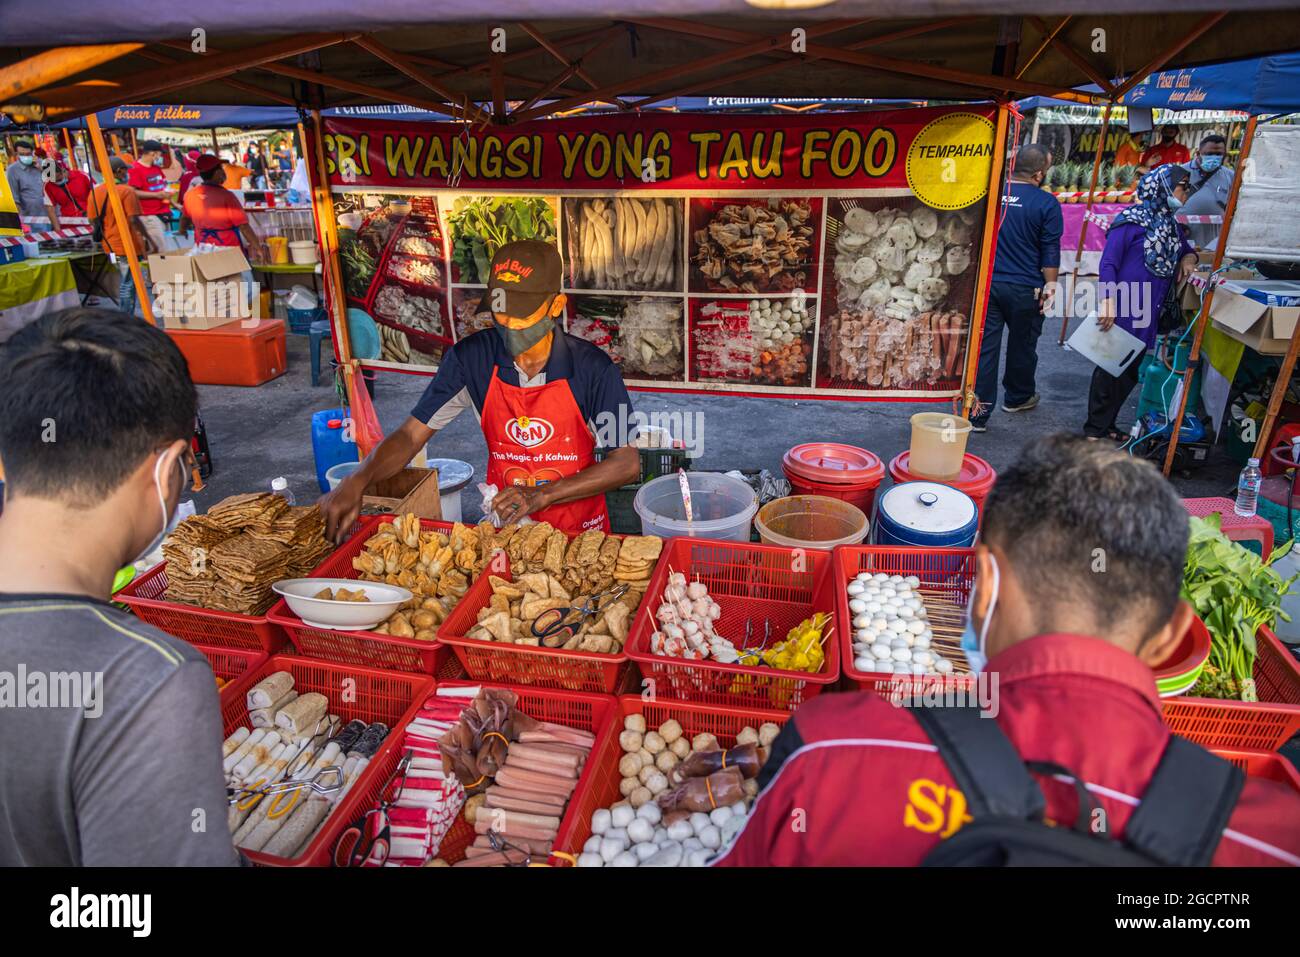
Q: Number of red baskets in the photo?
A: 11